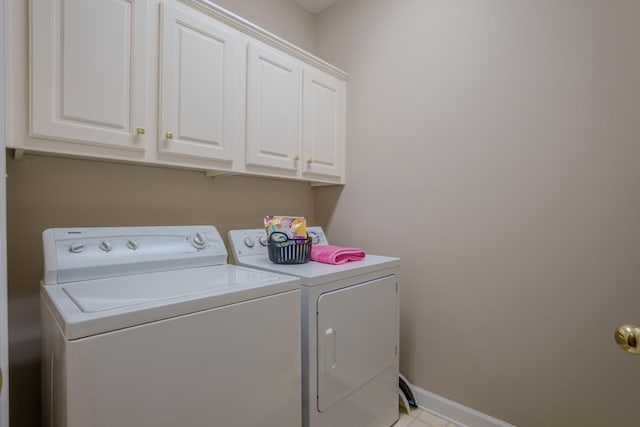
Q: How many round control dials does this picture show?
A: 7